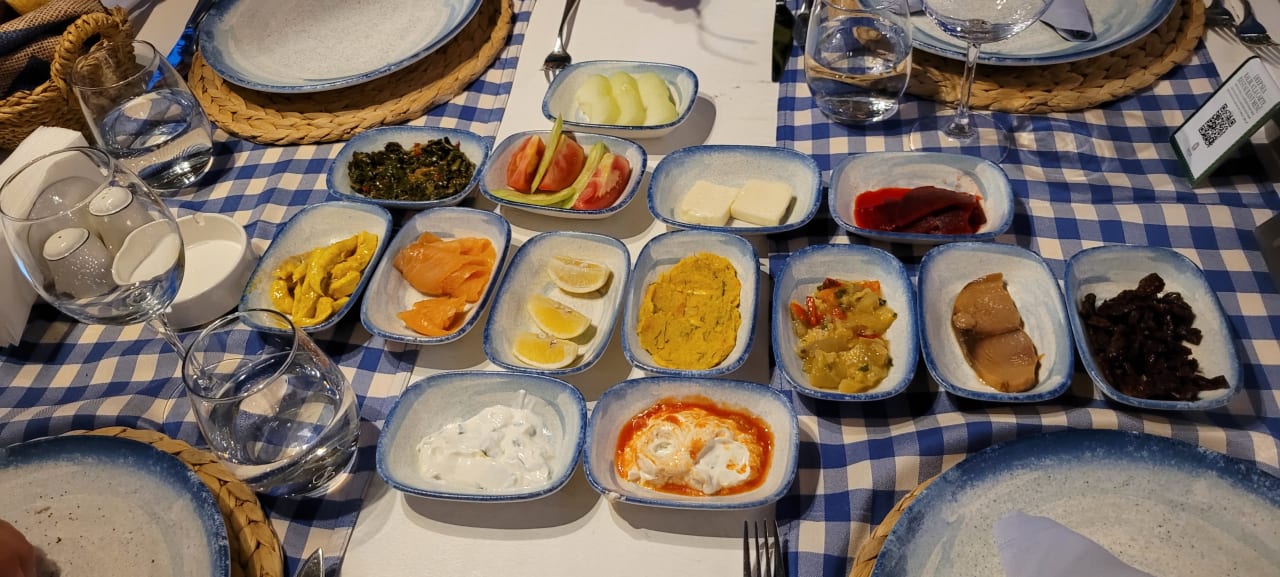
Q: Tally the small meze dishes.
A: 14